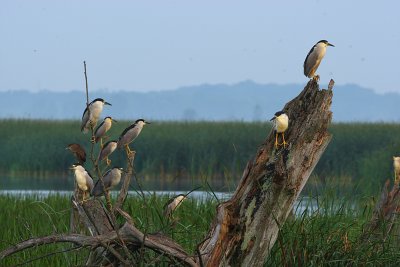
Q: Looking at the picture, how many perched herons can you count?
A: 11